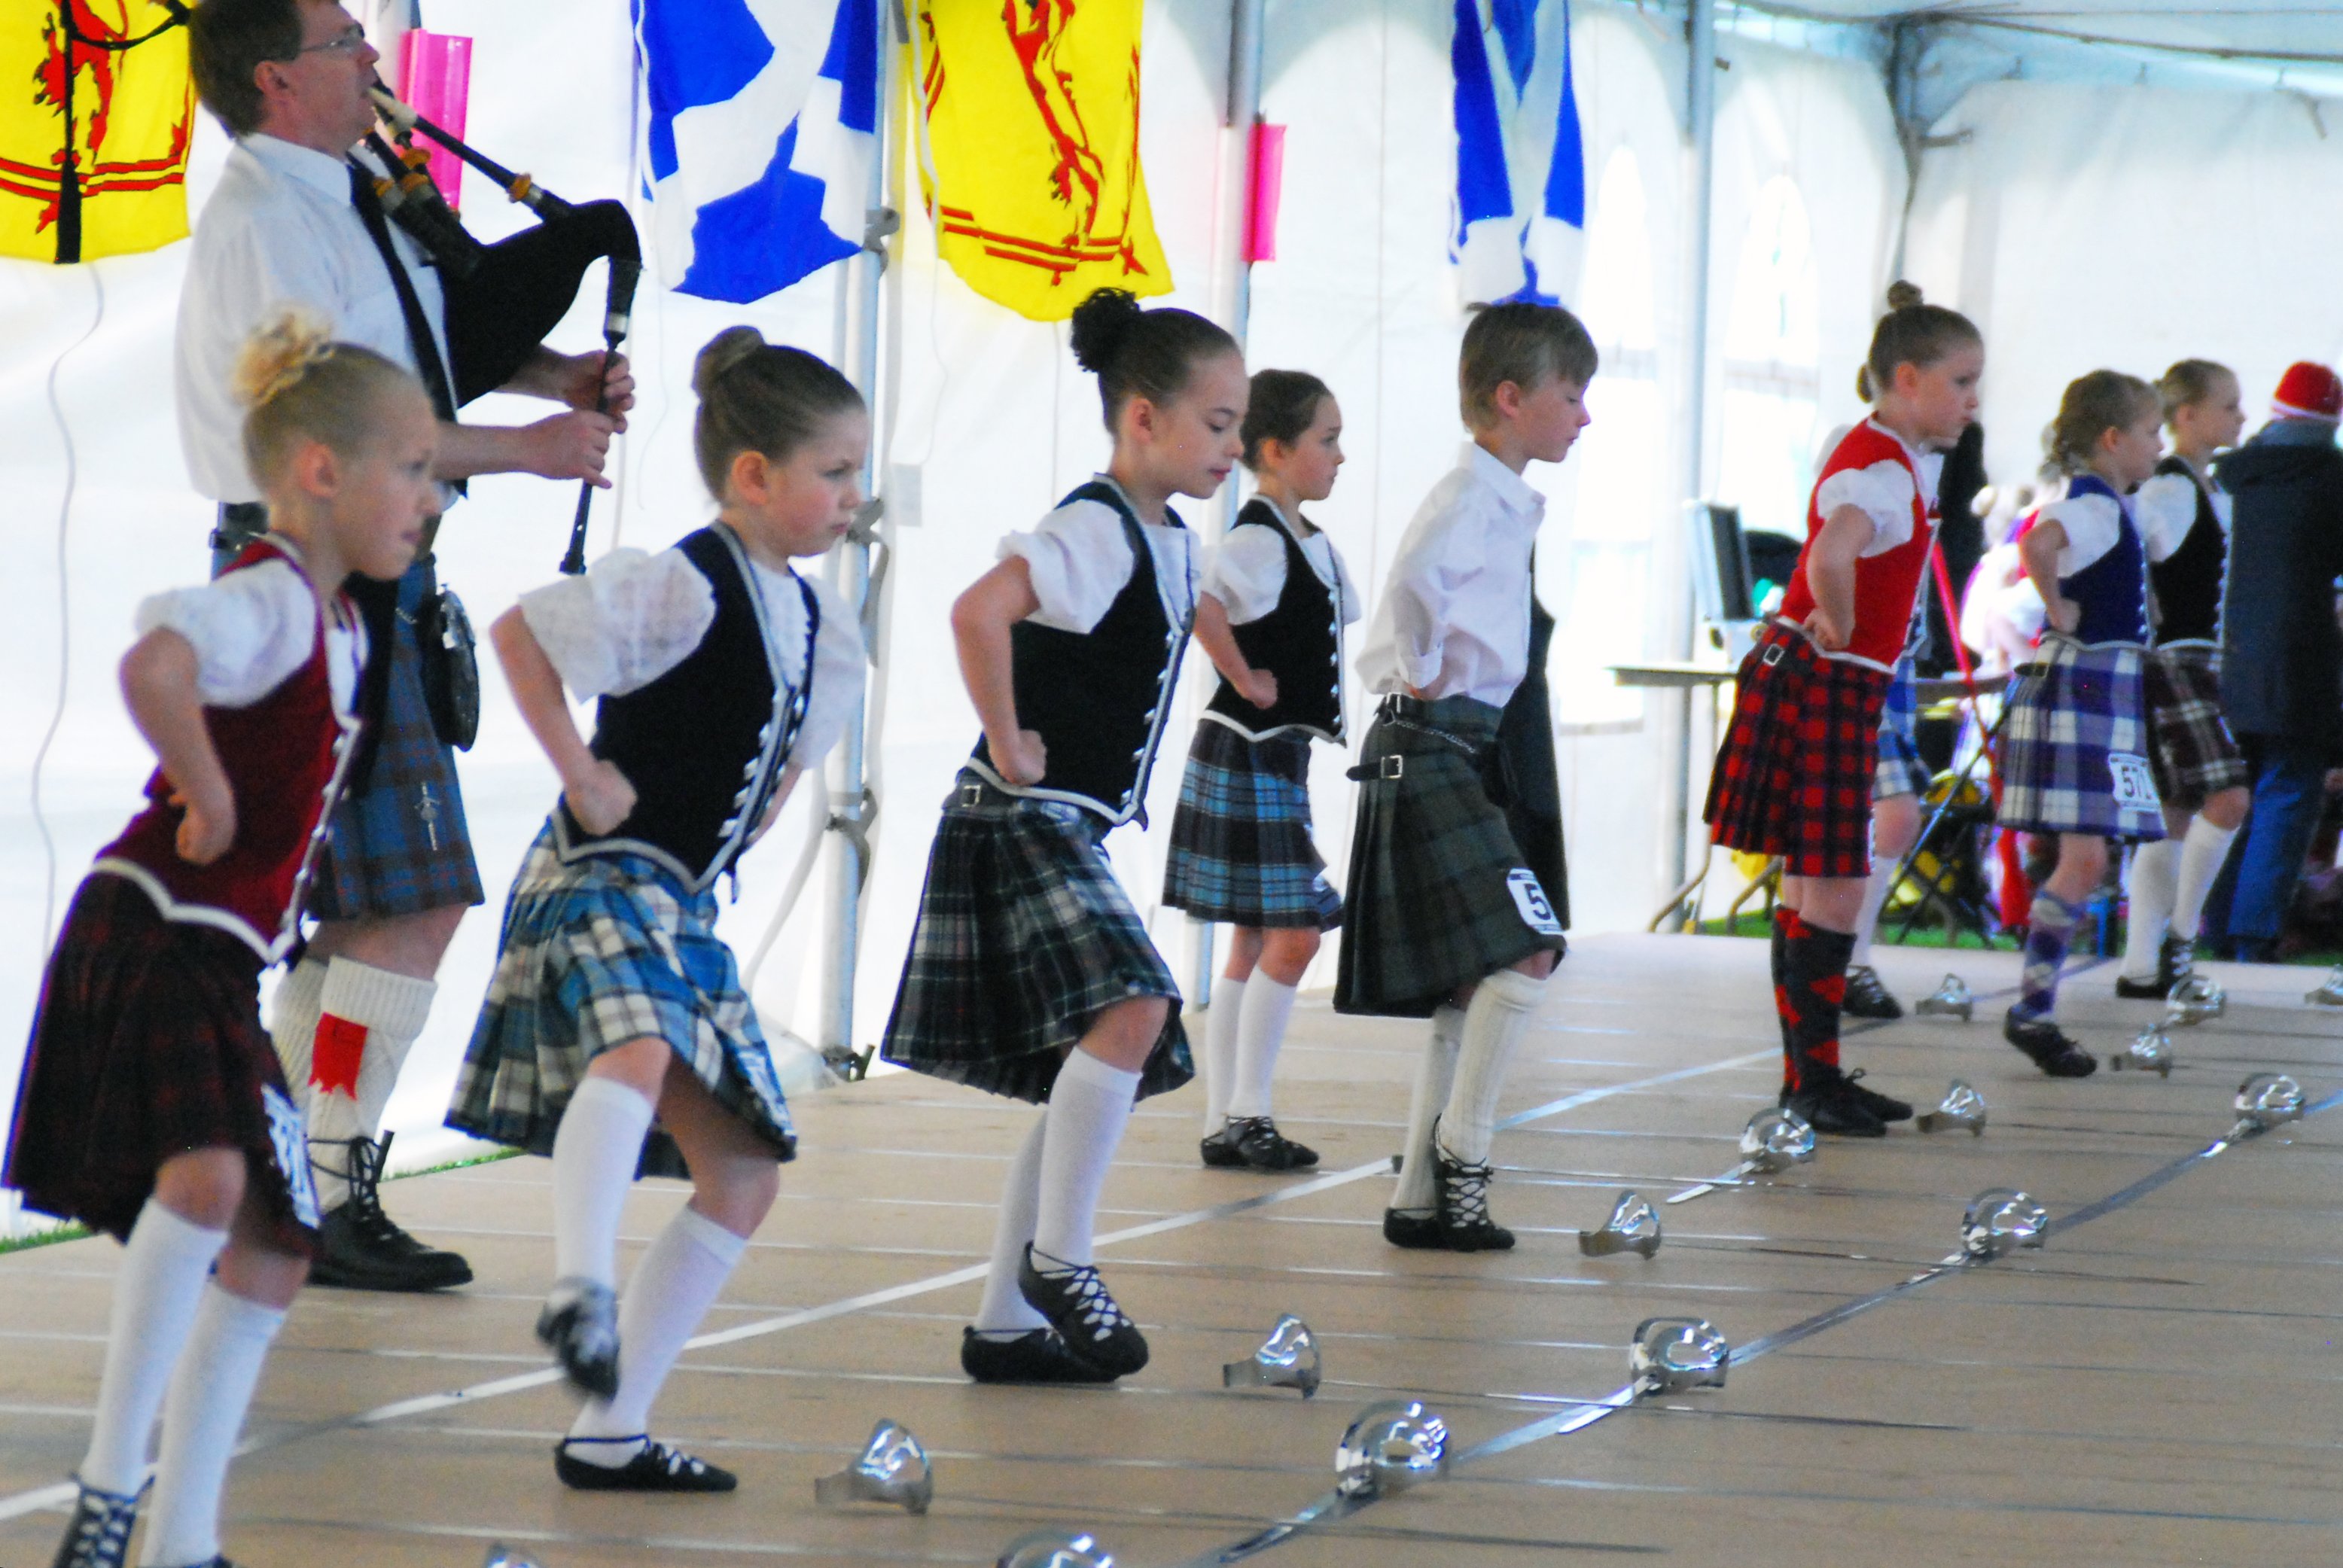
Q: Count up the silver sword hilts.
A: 15